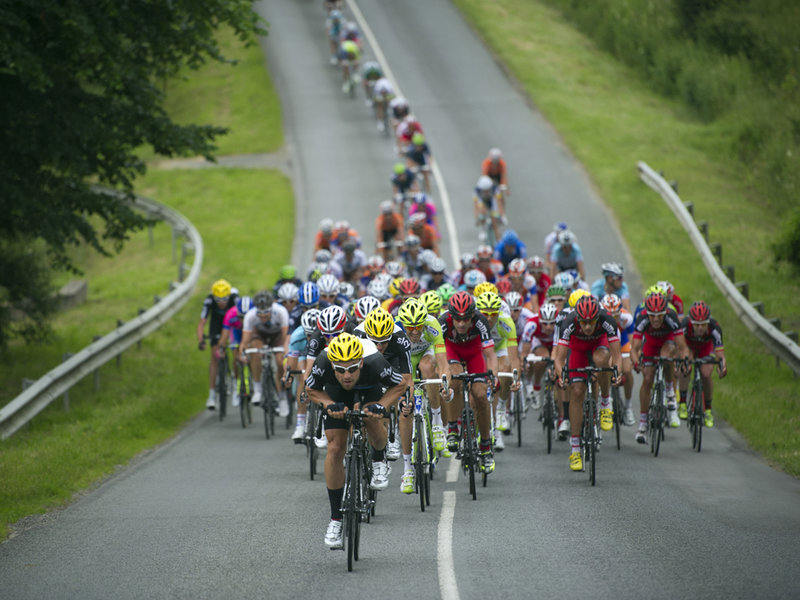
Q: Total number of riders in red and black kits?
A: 4